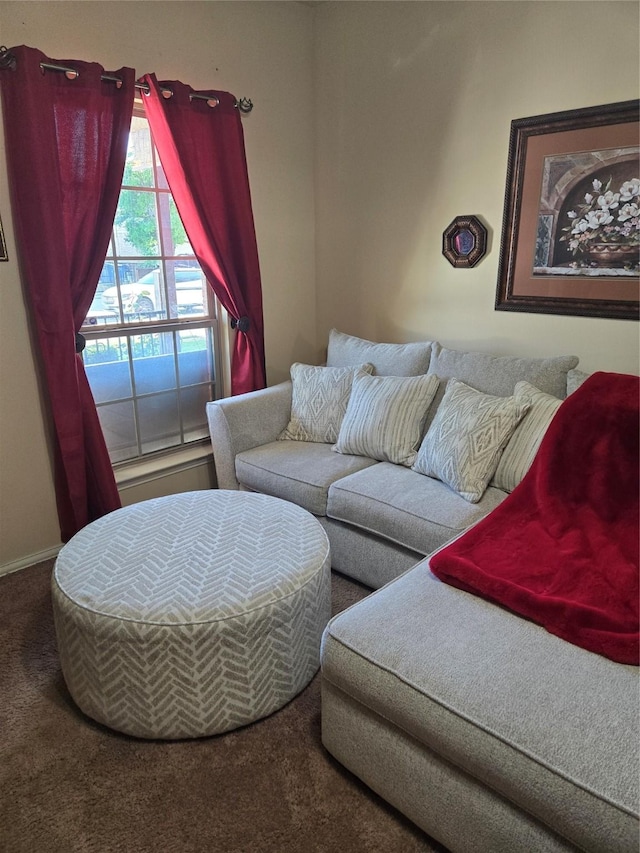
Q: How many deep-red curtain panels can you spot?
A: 2